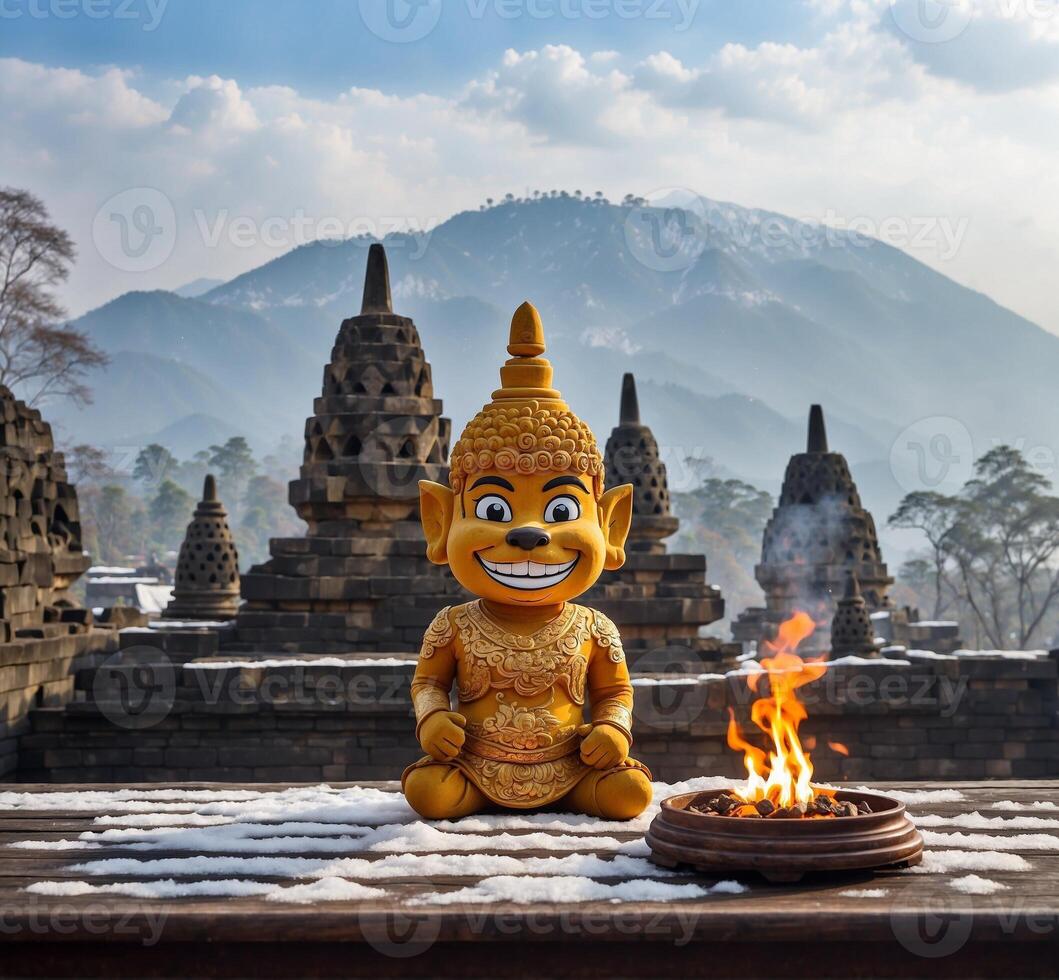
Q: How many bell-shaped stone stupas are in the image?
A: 5